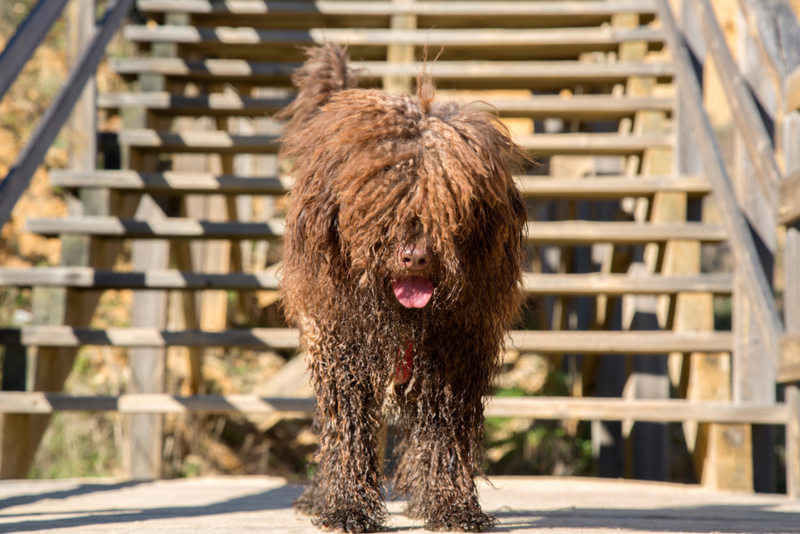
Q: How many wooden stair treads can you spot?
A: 10